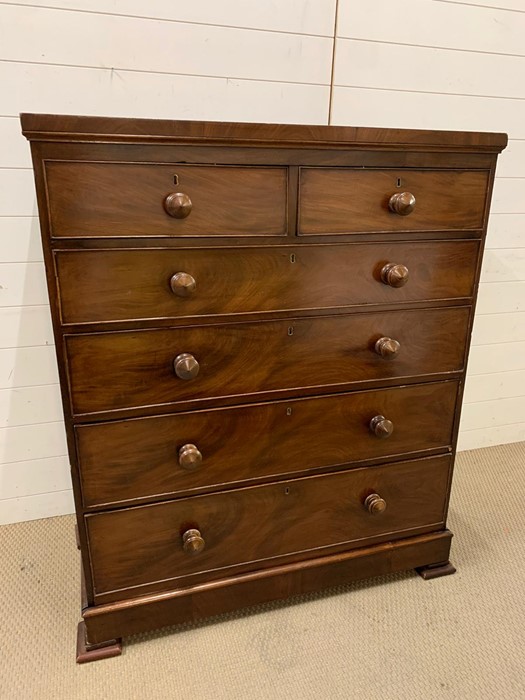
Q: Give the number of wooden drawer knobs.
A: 10